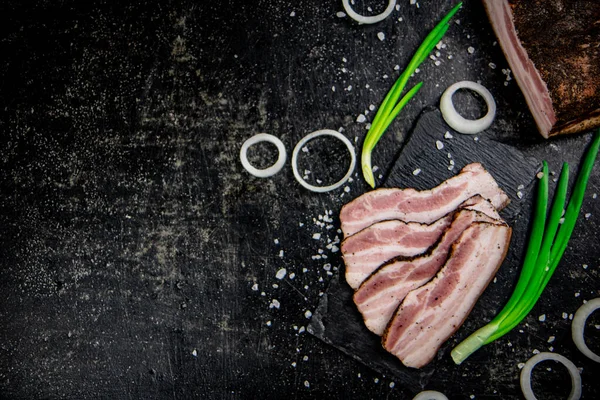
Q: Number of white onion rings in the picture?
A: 7